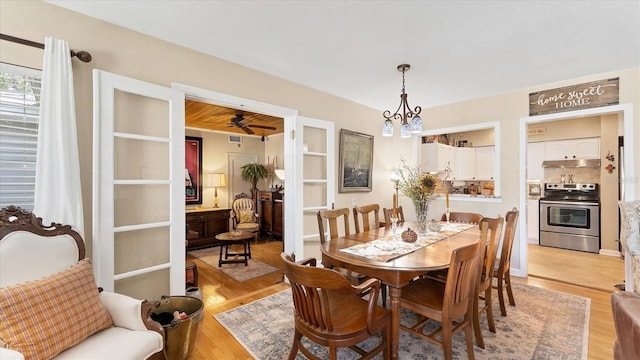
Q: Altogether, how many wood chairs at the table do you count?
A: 8